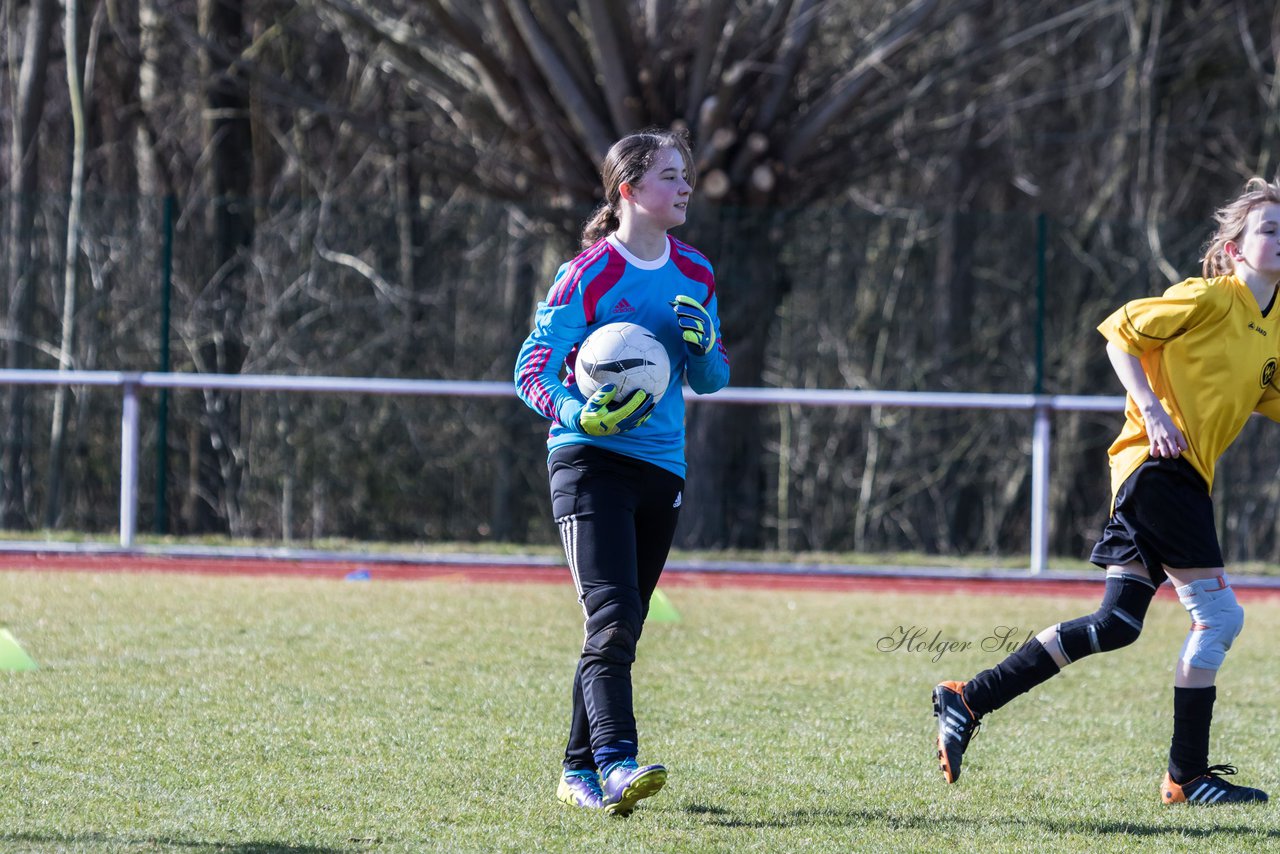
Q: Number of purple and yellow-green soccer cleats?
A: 2